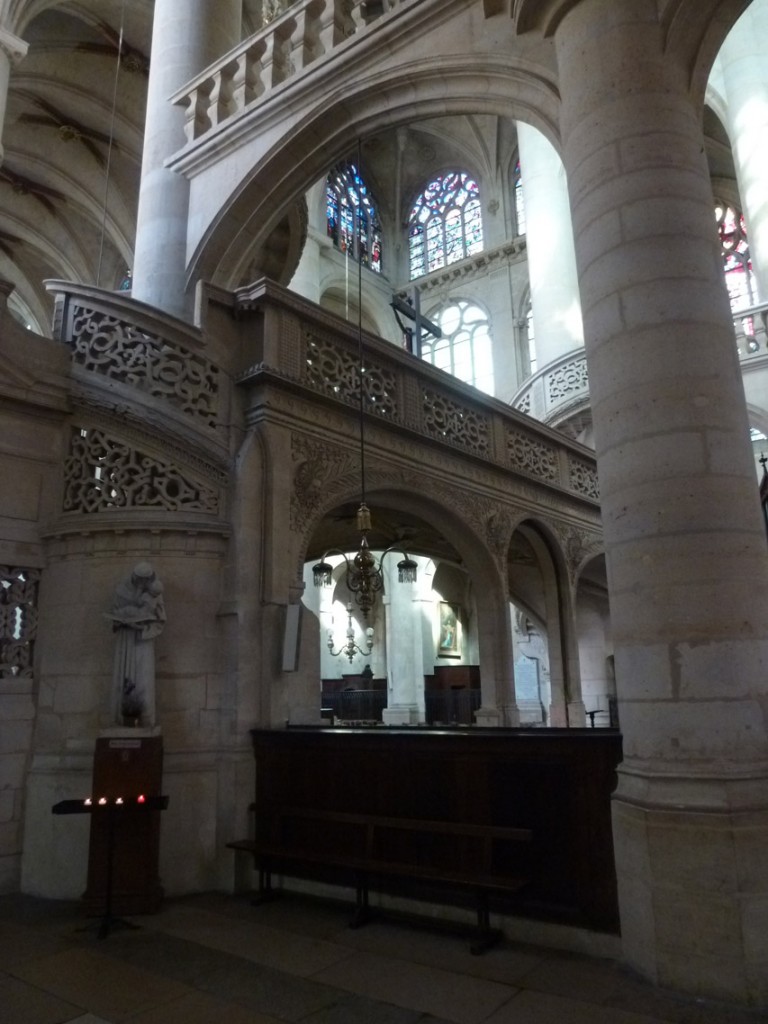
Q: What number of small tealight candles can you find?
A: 4